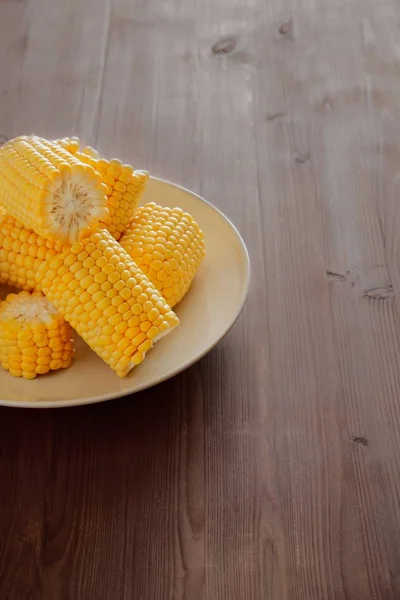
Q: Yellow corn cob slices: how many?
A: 6